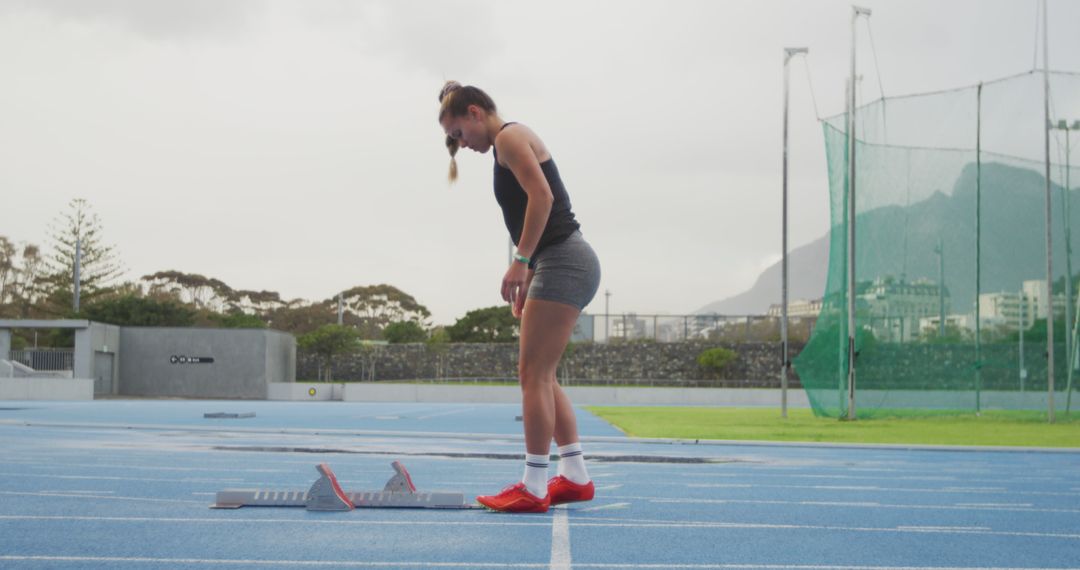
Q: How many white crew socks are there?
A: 2